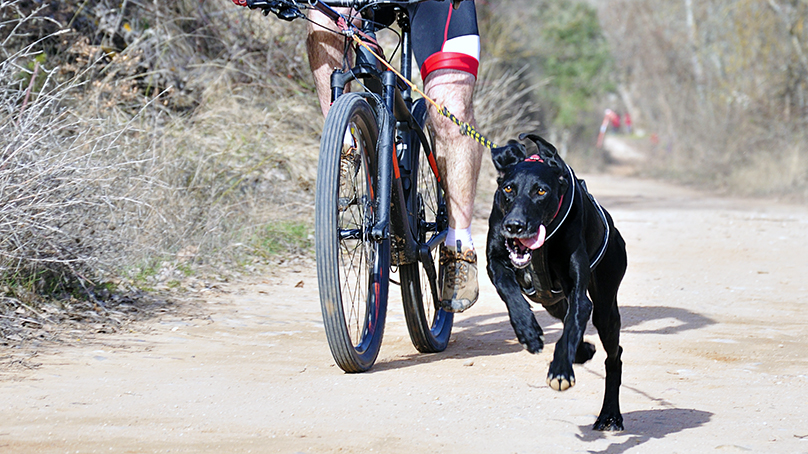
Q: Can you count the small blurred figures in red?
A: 2